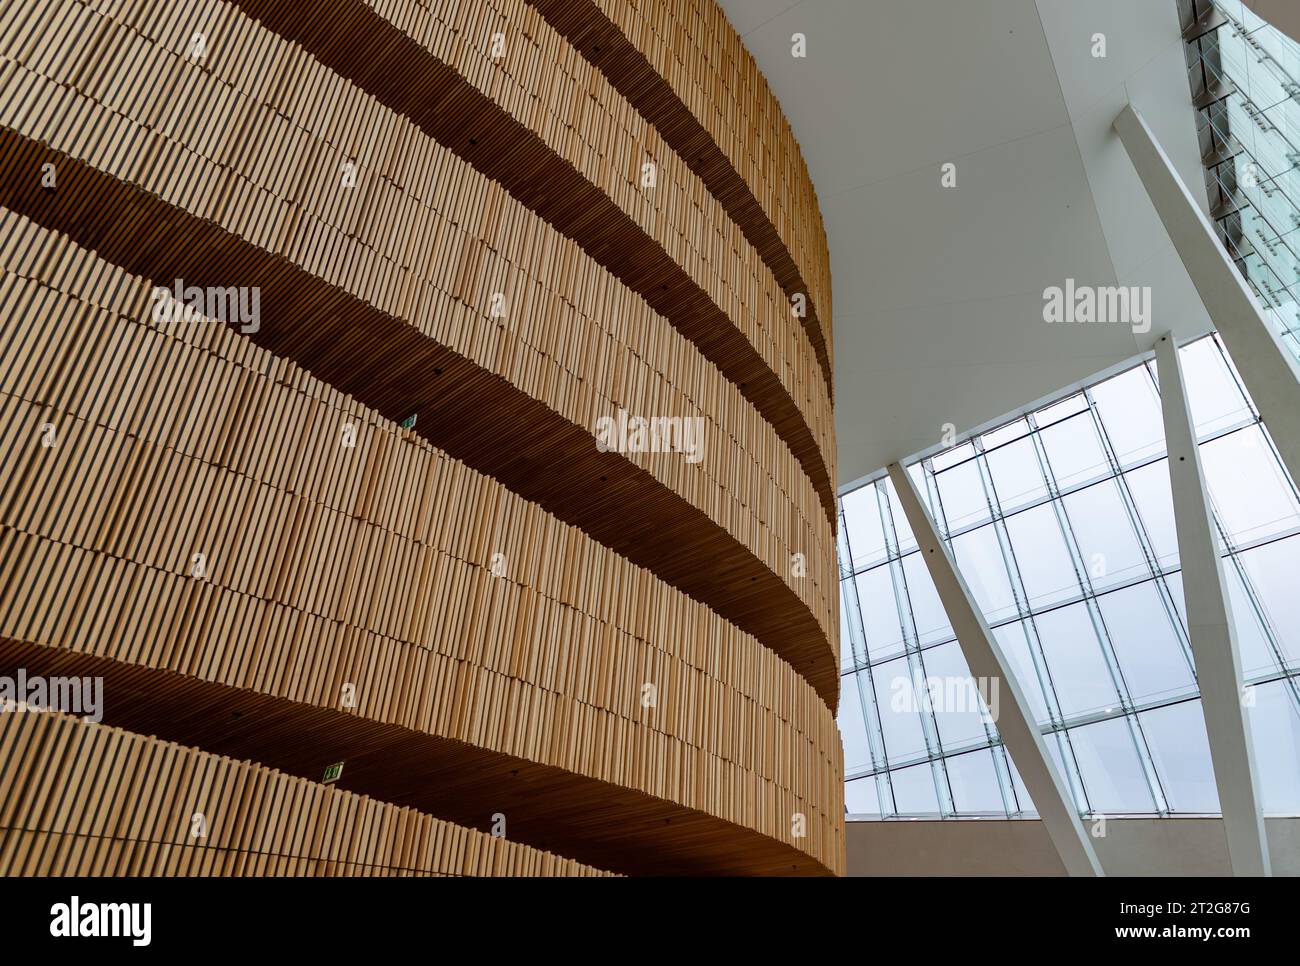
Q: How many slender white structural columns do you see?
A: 3